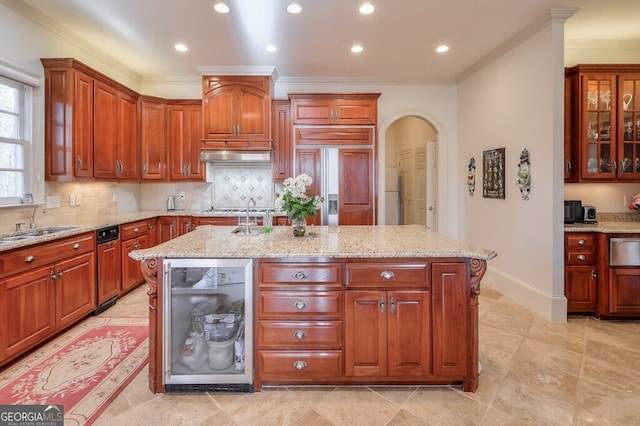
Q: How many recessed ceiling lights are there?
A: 7